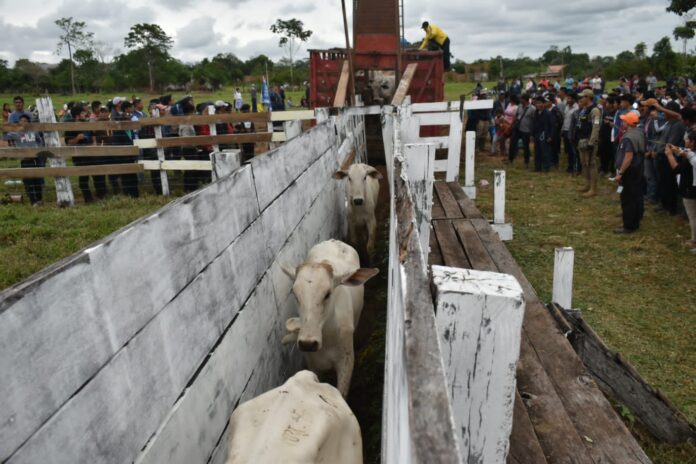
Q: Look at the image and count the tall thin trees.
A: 3